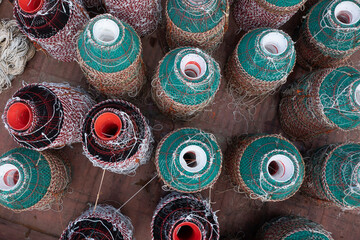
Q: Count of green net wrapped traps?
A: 12